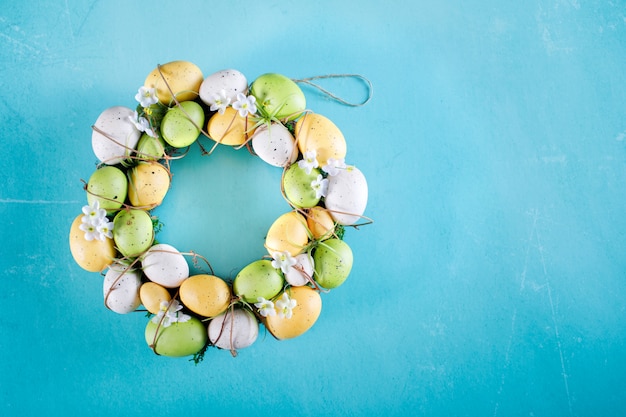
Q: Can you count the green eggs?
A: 9